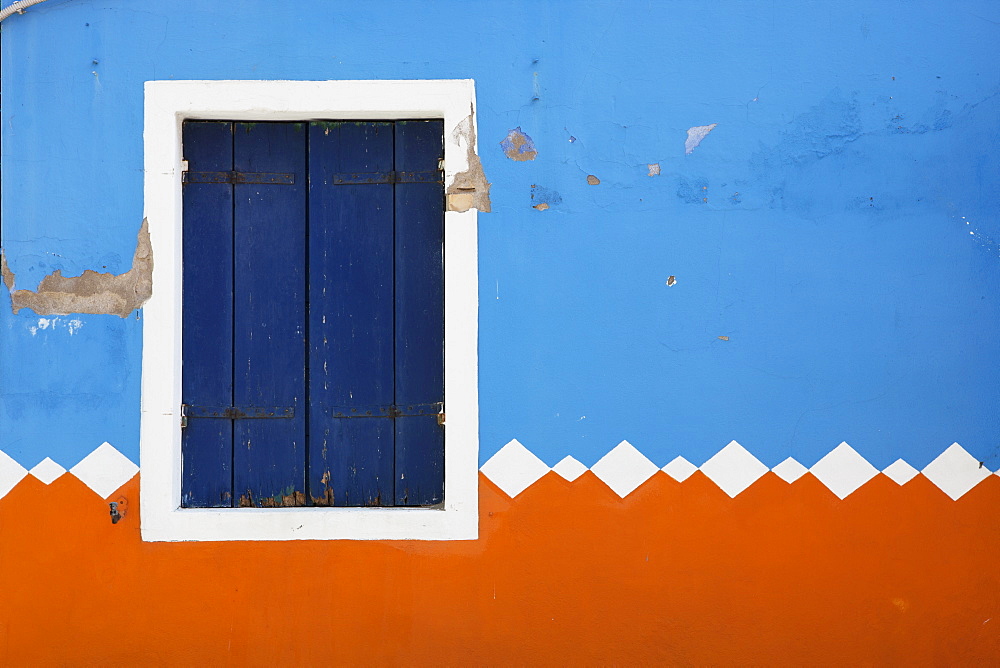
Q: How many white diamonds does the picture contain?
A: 12